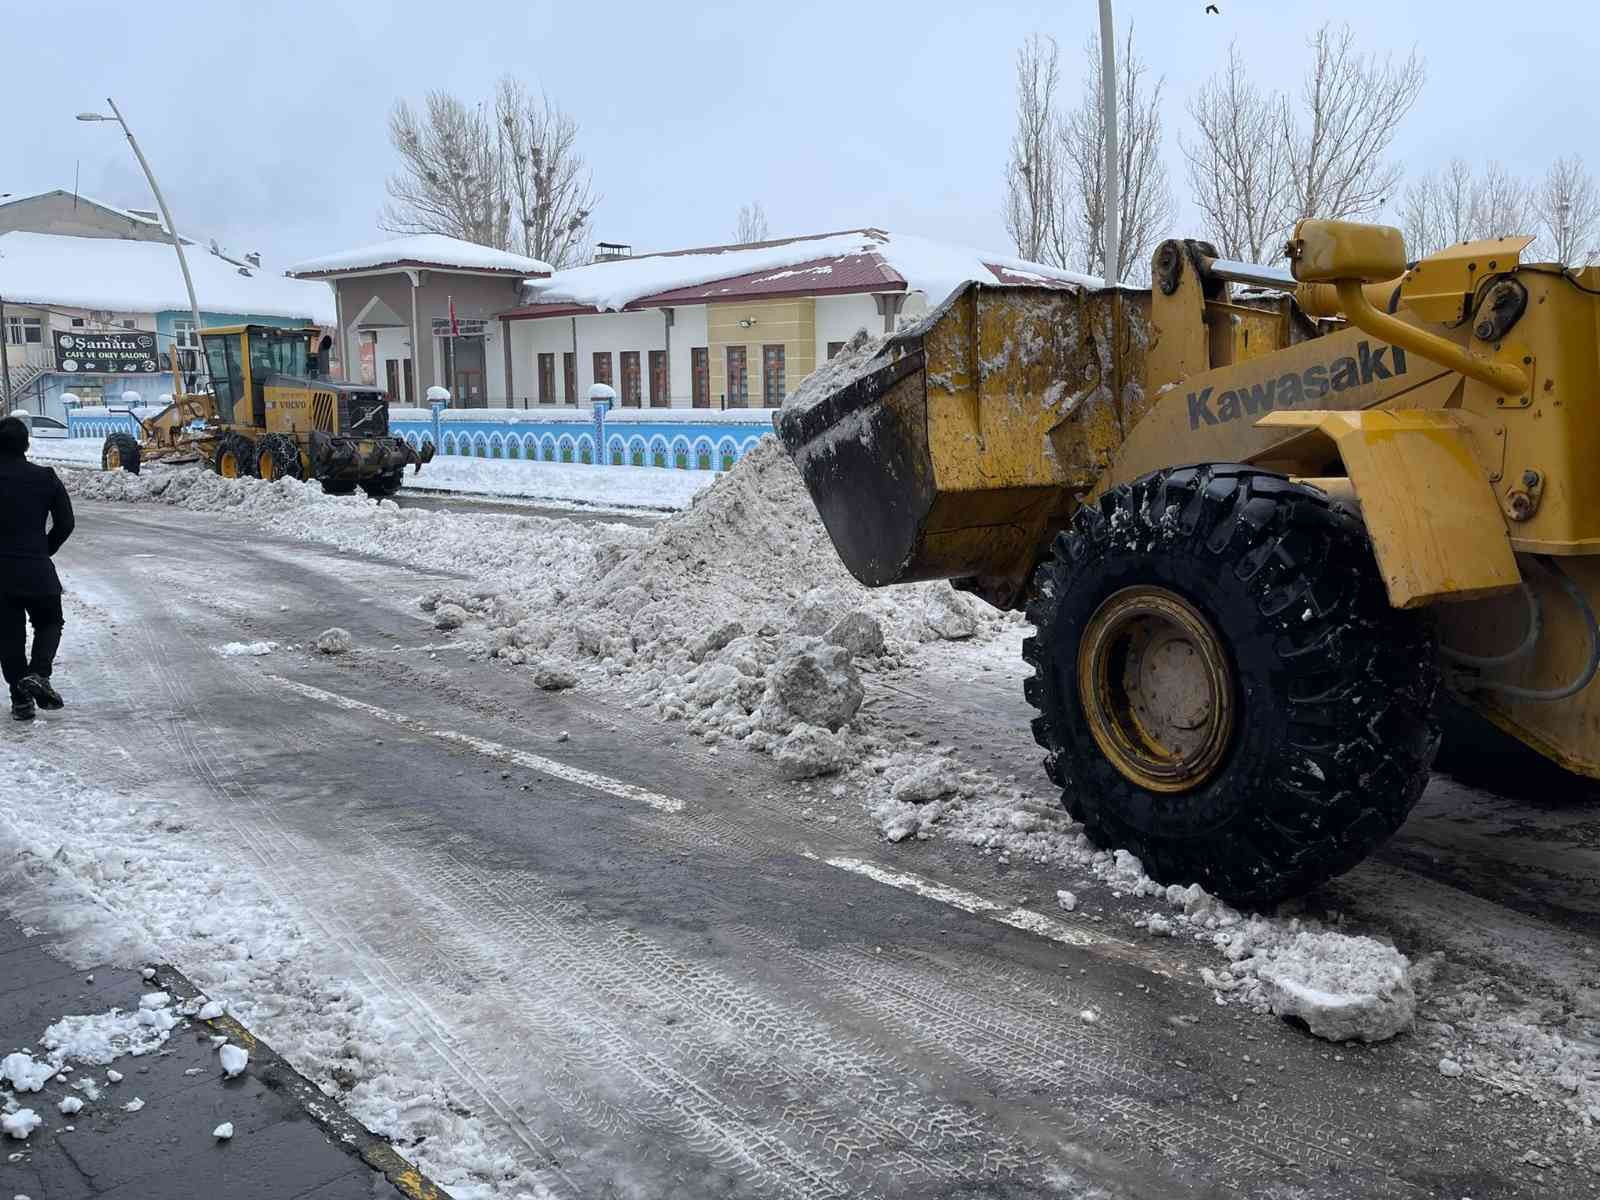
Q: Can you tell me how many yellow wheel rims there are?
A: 4